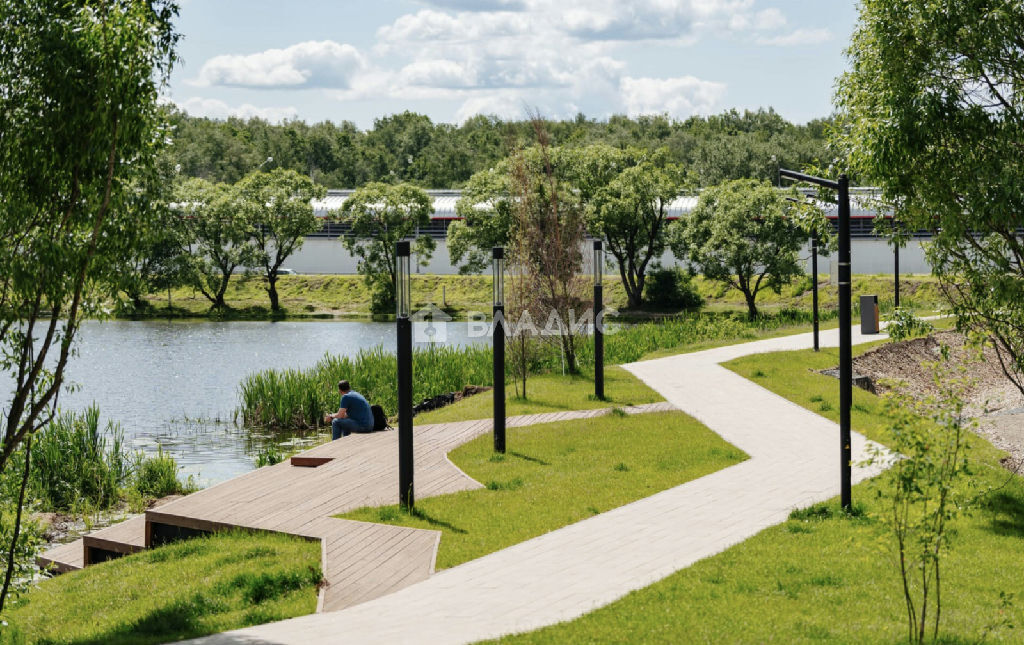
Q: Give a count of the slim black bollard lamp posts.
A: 3